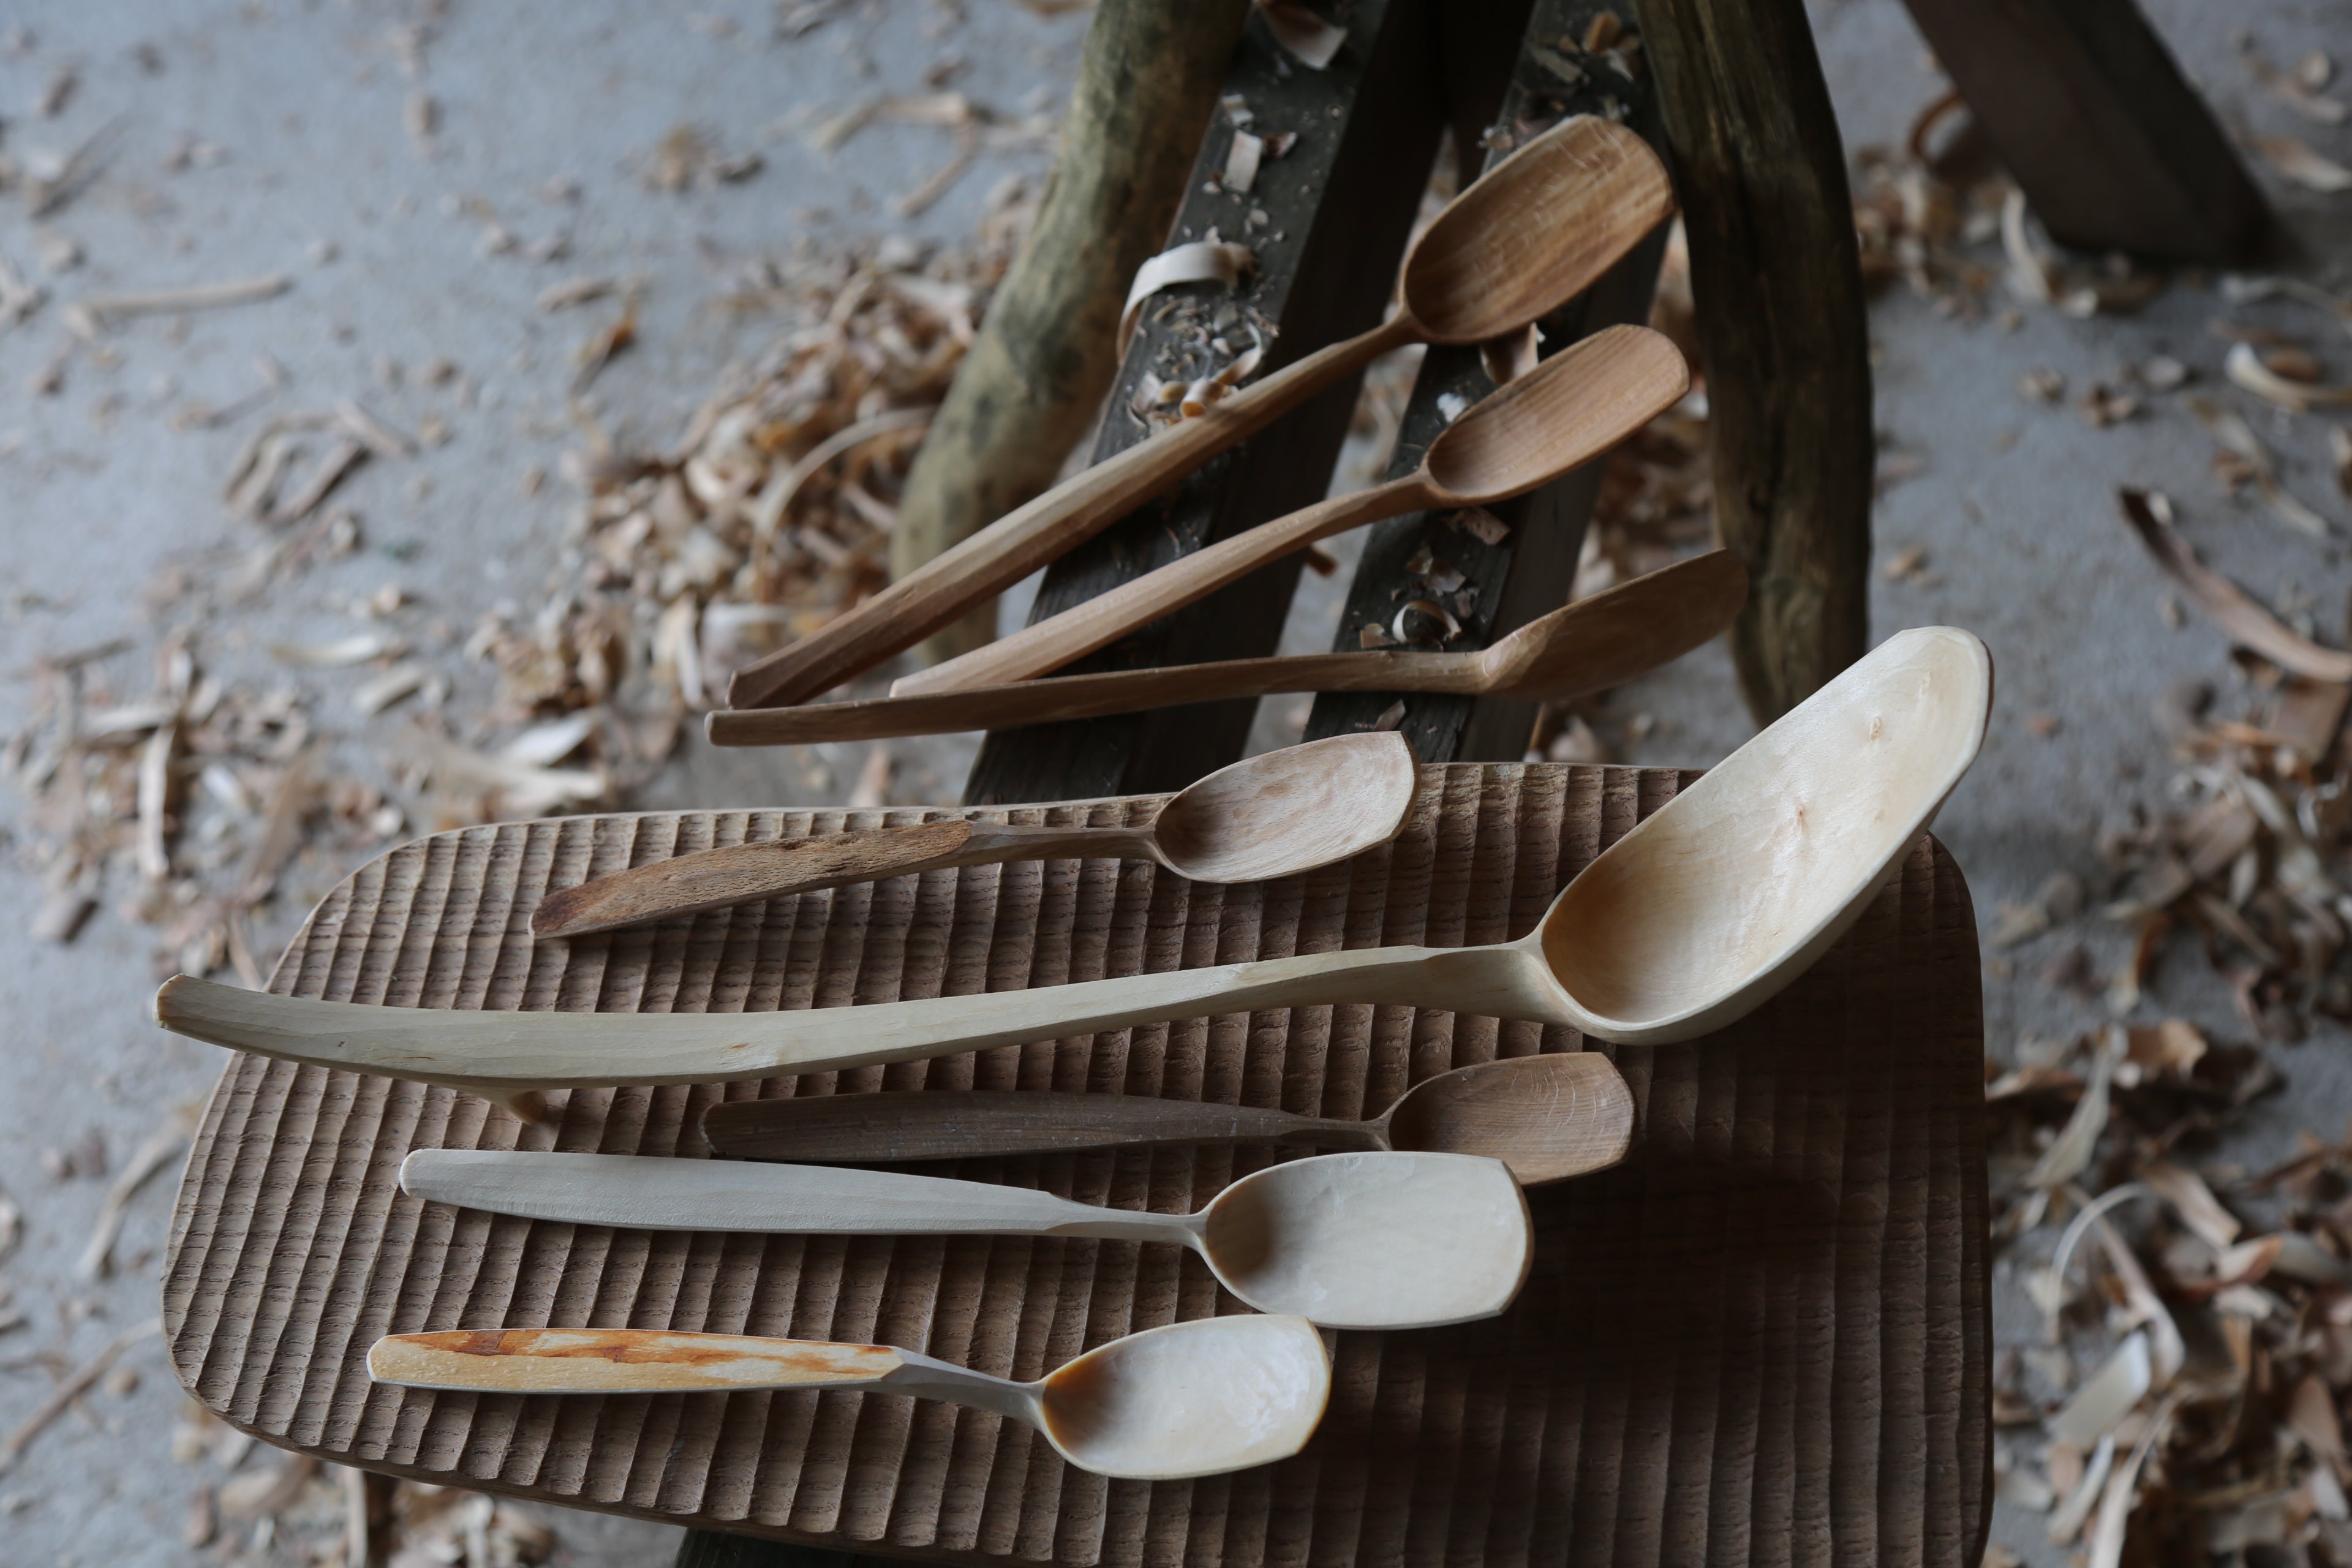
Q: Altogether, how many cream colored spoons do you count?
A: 3